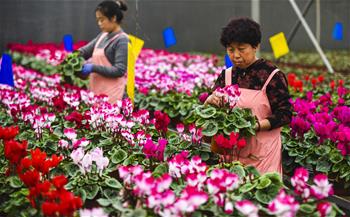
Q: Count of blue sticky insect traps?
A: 5